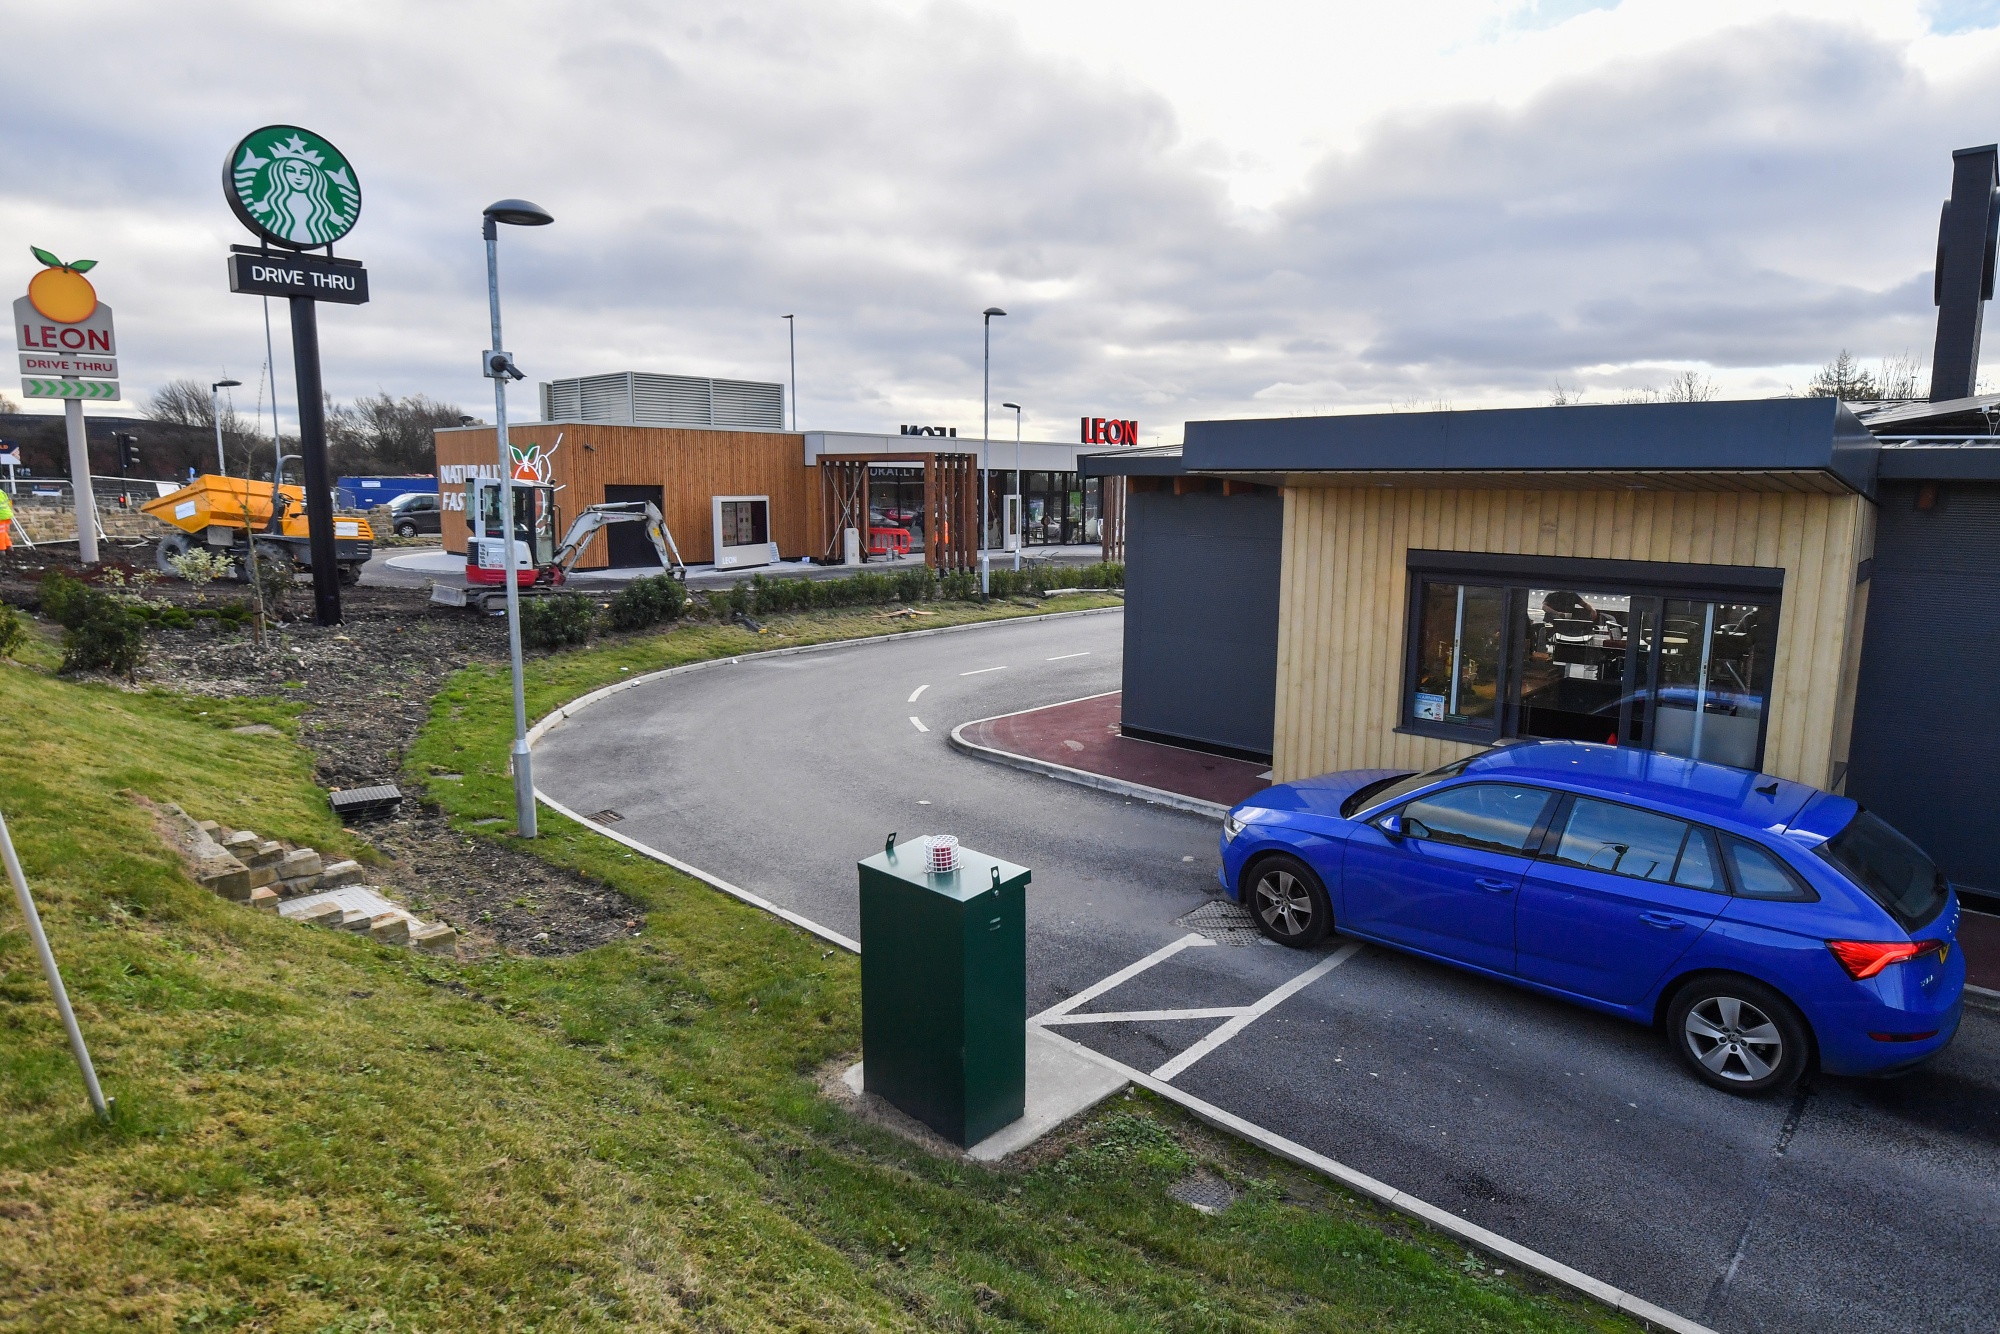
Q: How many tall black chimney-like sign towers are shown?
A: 1